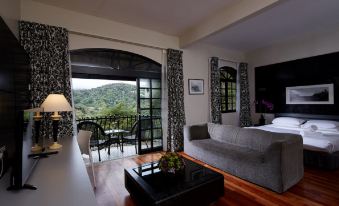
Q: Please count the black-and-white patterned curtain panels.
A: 4